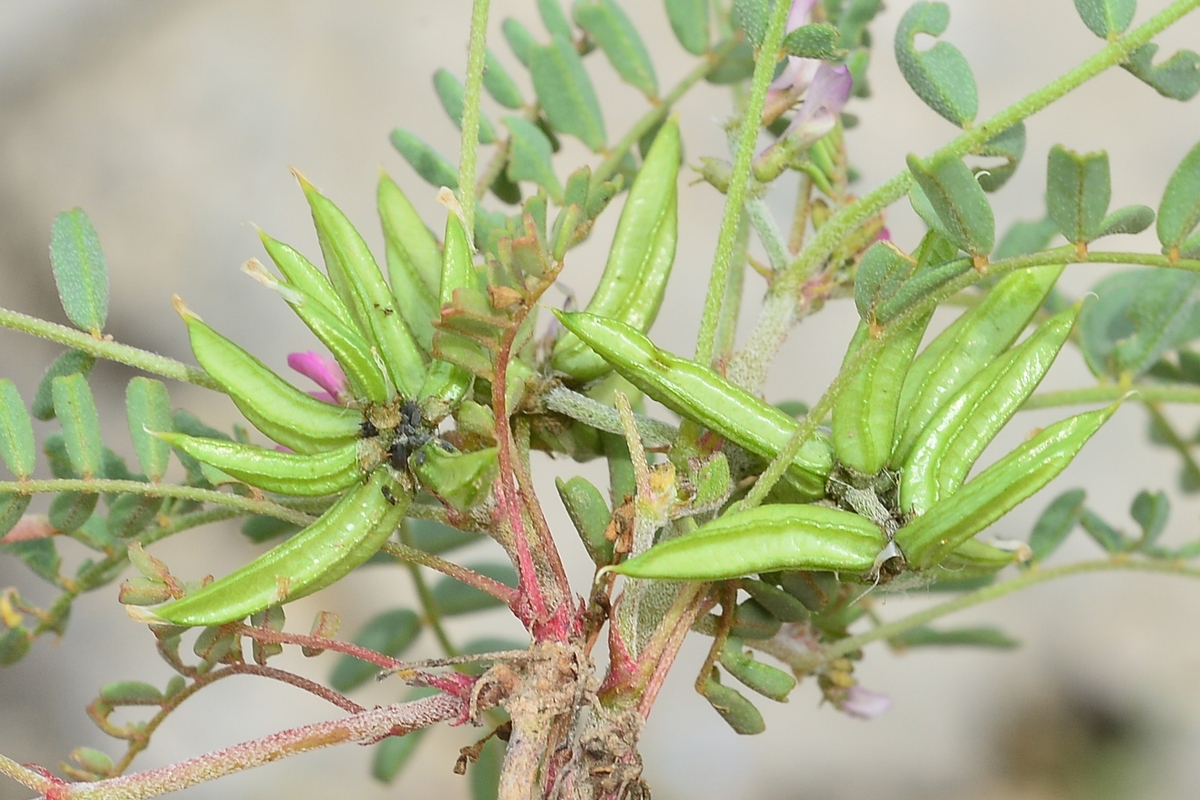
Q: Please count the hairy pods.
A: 0